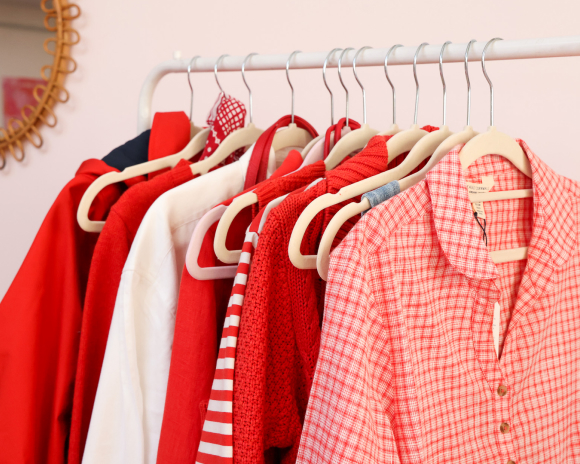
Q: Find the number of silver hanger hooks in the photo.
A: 12